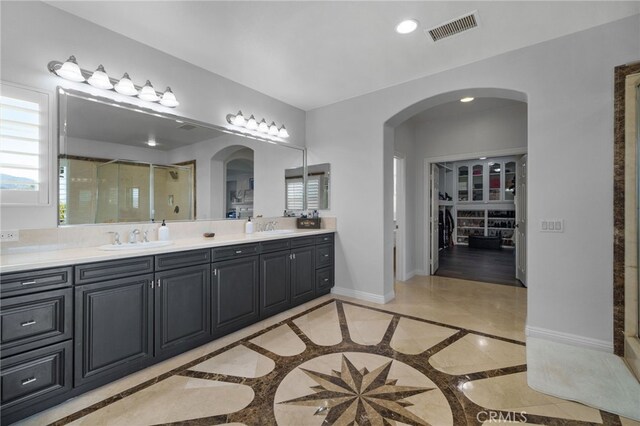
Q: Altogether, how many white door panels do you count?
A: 2